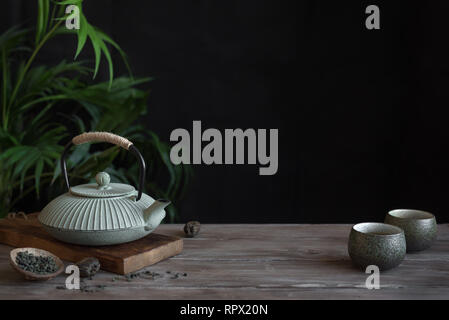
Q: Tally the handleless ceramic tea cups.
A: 2